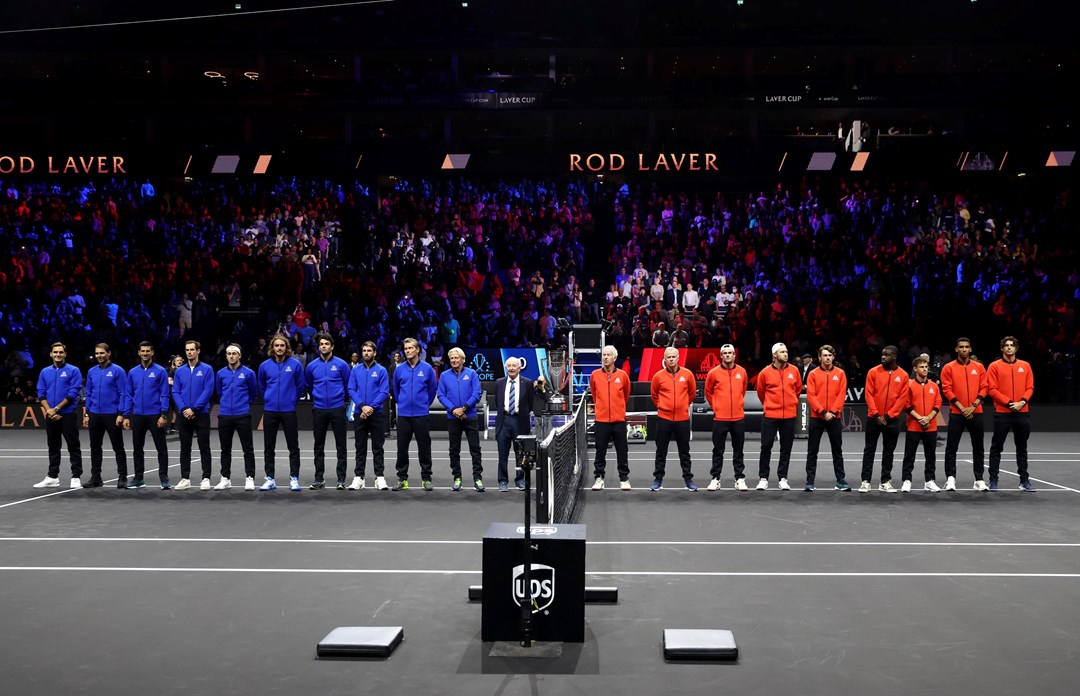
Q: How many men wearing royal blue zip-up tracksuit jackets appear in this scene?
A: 10